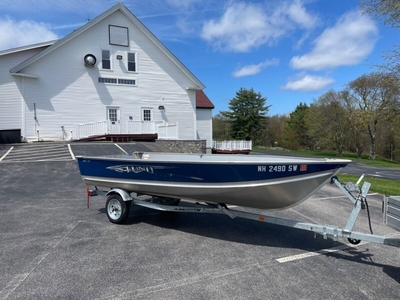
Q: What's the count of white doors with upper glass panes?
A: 2